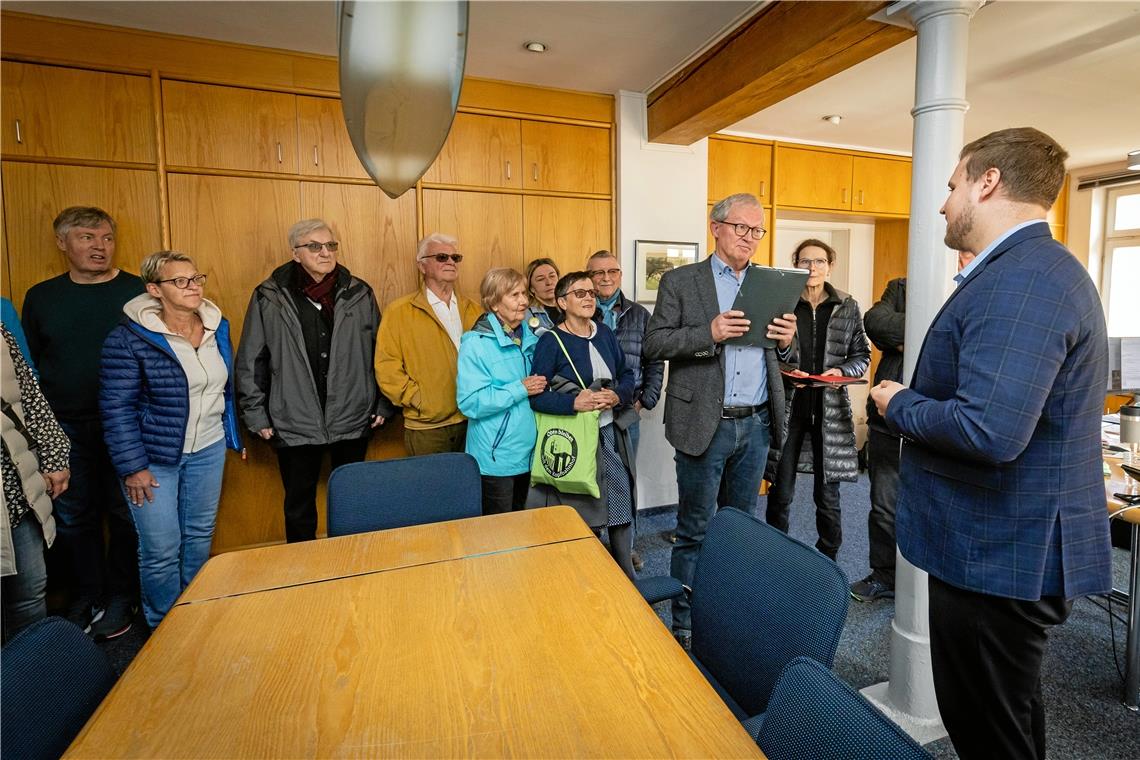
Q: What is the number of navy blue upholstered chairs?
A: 4